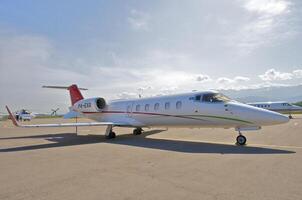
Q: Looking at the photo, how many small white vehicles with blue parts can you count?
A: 1